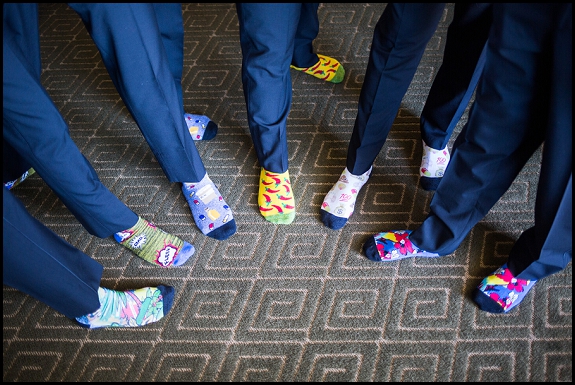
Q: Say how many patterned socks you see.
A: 11